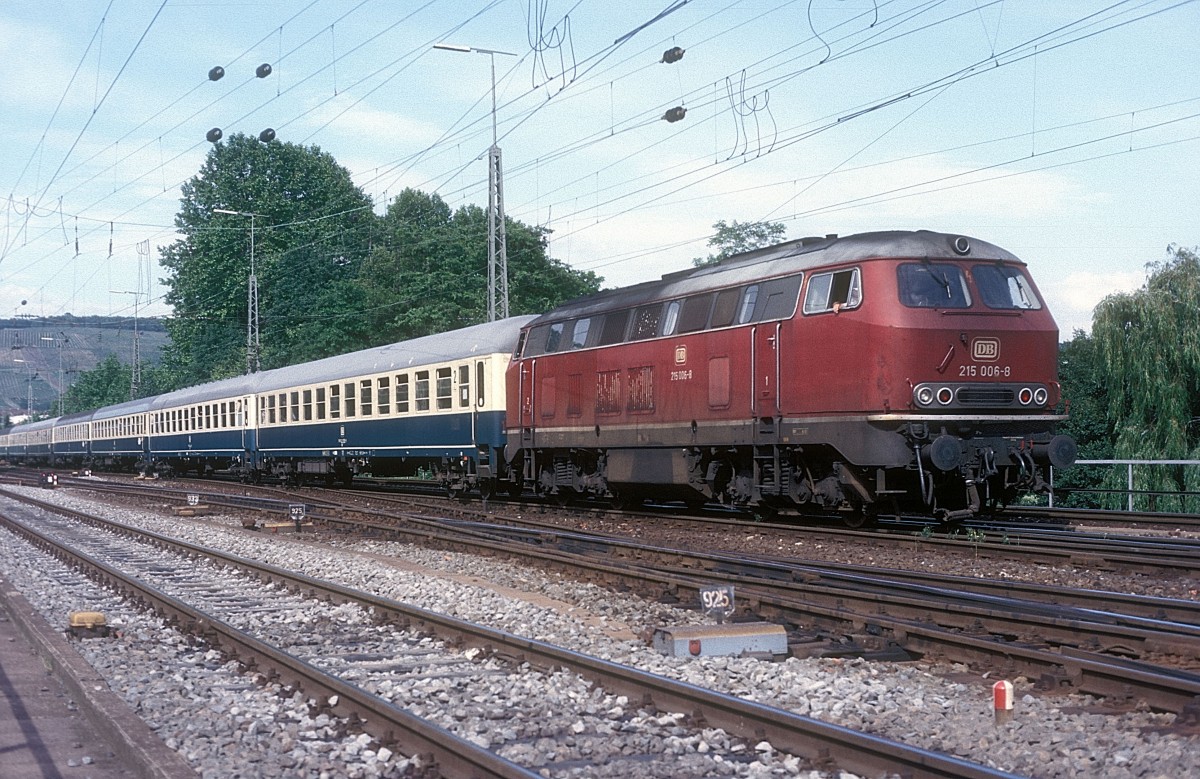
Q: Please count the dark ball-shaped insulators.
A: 6